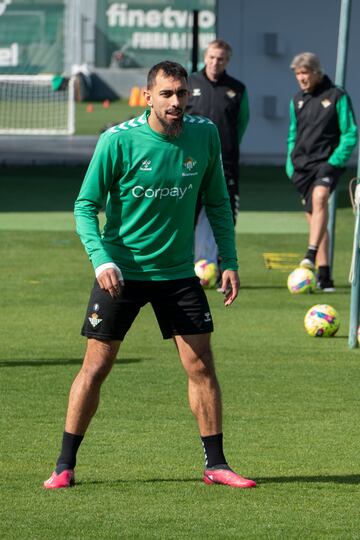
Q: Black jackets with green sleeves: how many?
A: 2